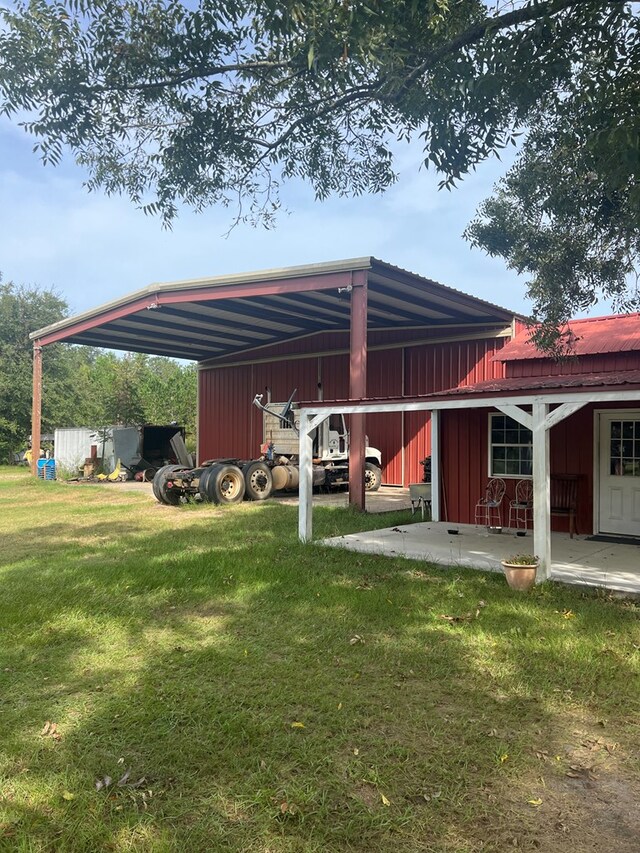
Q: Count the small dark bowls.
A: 2